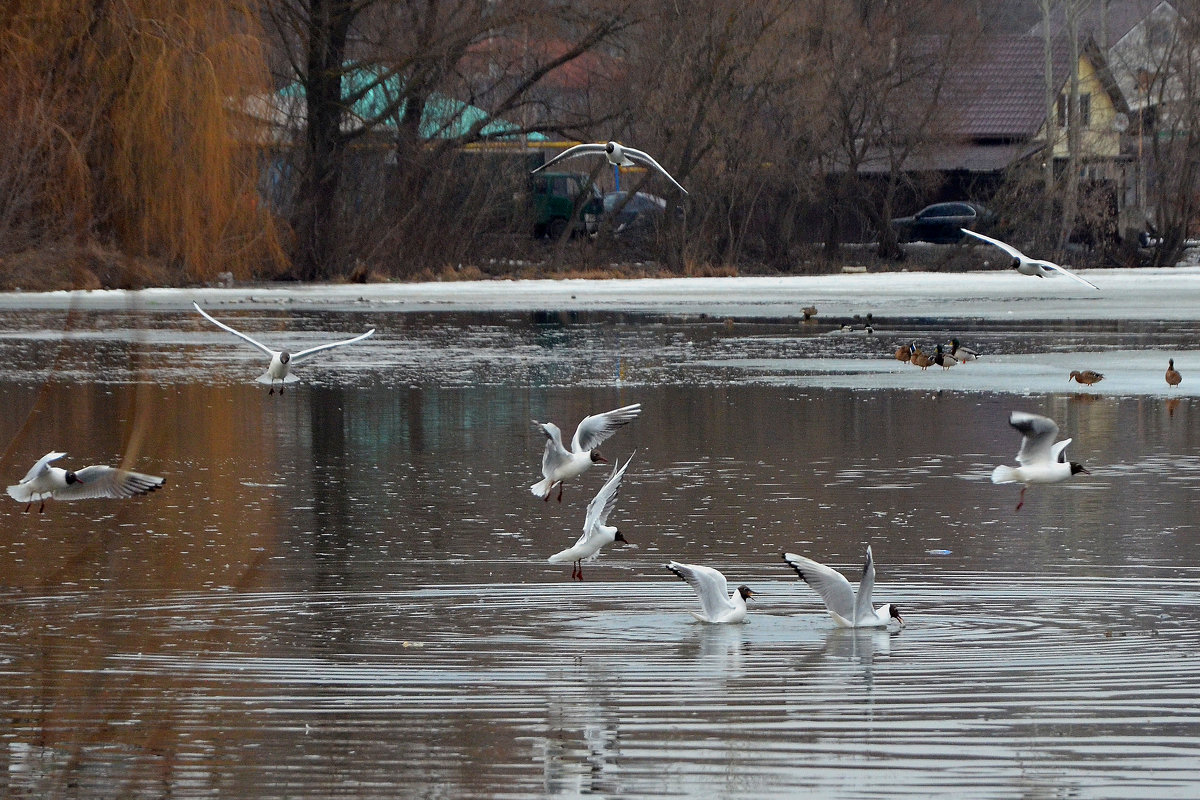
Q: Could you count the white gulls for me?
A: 9